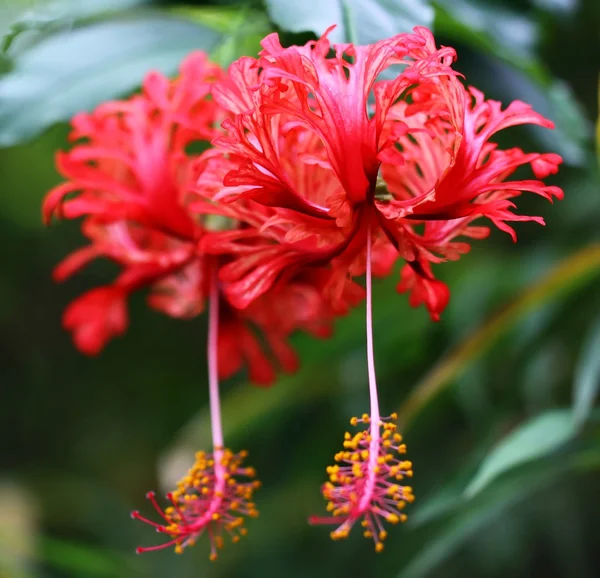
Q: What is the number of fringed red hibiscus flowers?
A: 2